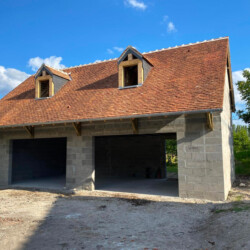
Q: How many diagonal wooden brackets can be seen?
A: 4